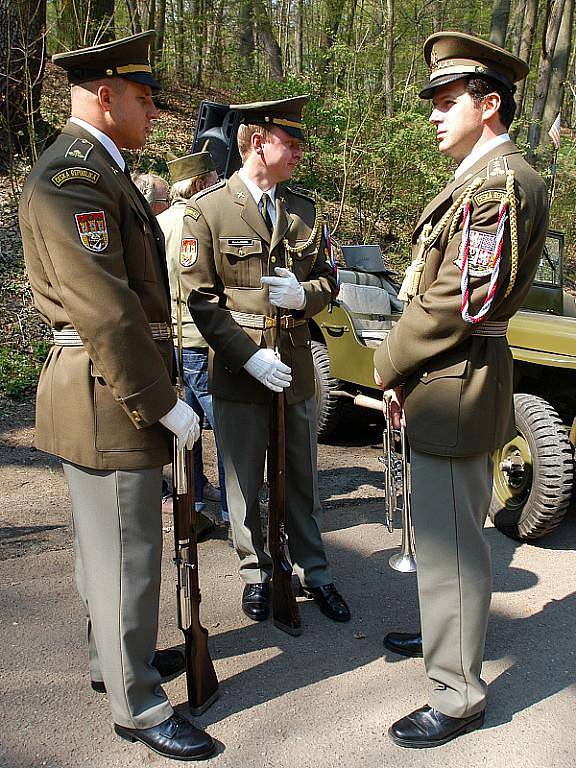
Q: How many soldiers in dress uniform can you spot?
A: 3